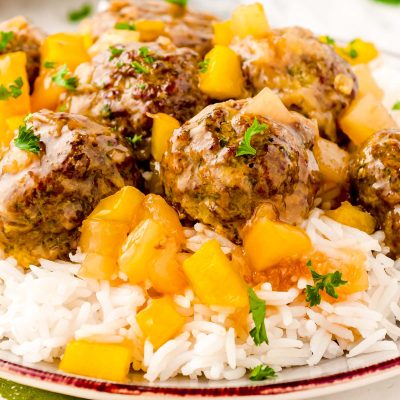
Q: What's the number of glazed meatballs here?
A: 7